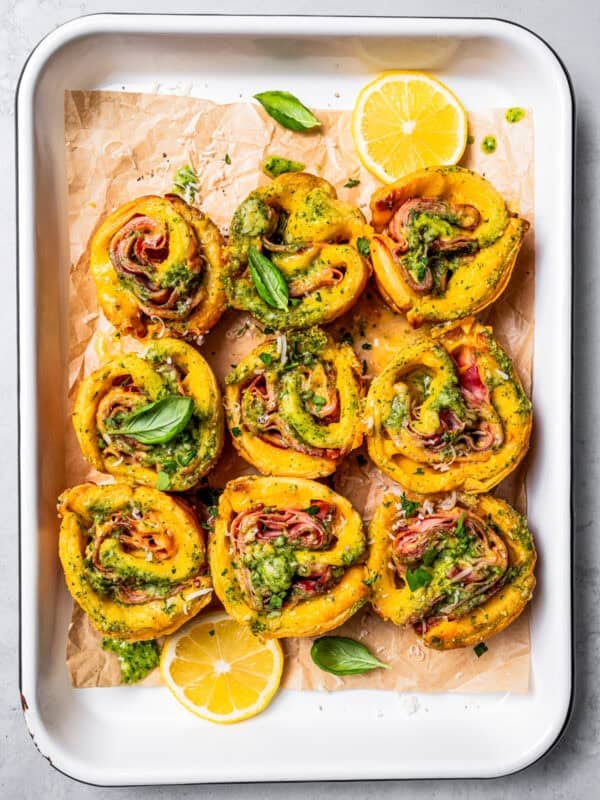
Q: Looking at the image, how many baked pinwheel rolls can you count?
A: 9